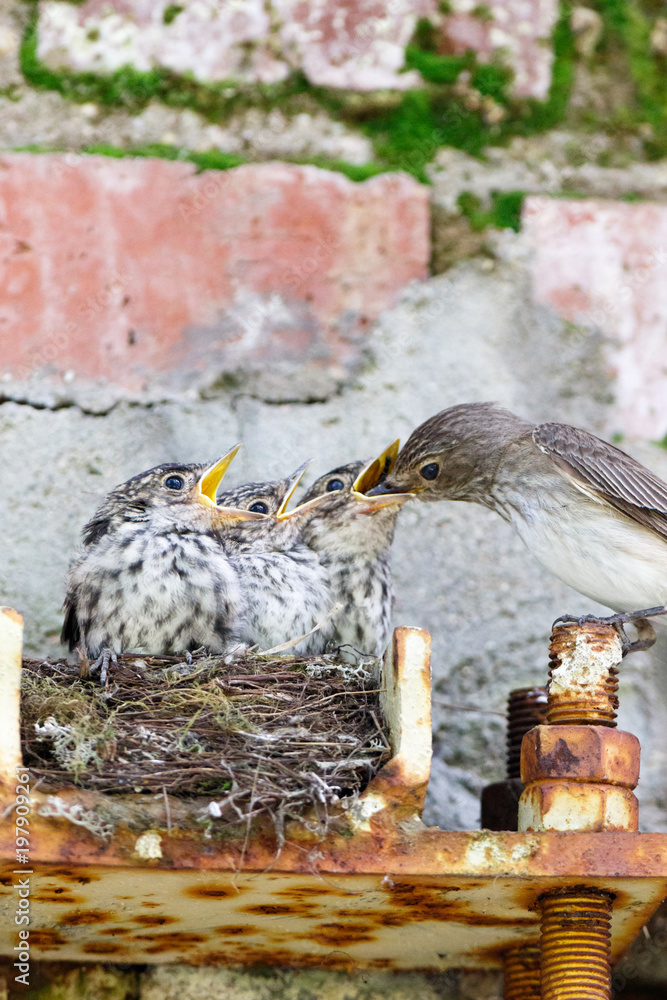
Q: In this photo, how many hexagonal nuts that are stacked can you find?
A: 2